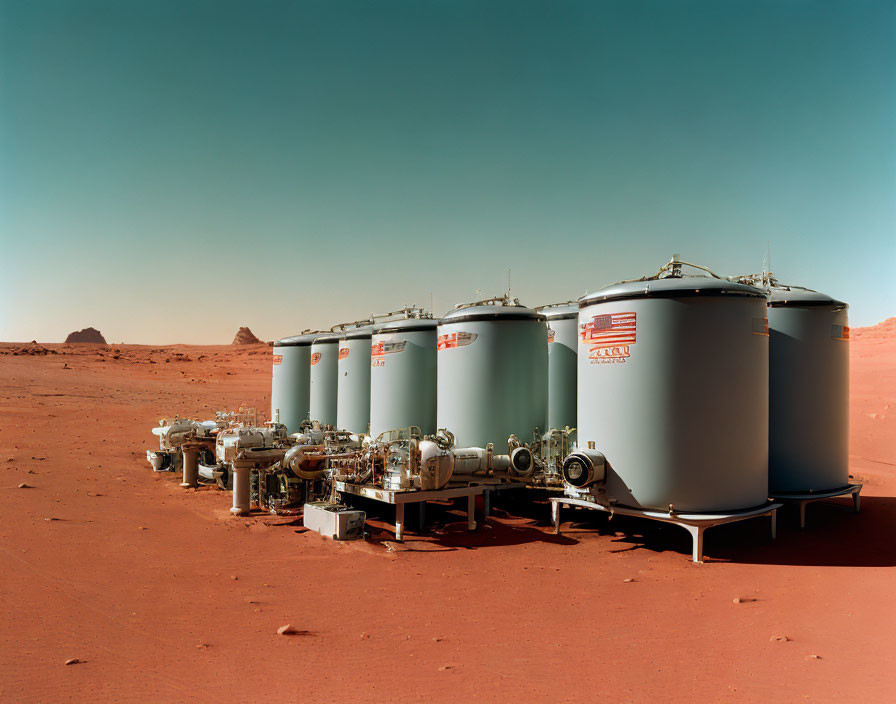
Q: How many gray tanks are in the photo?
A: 8